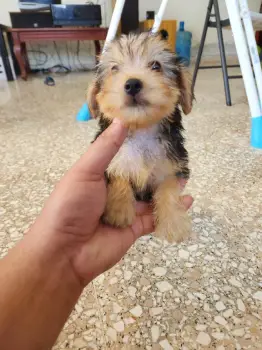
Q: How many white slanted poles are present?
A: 4